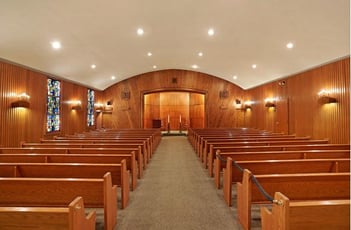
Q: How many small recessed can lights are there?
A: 12